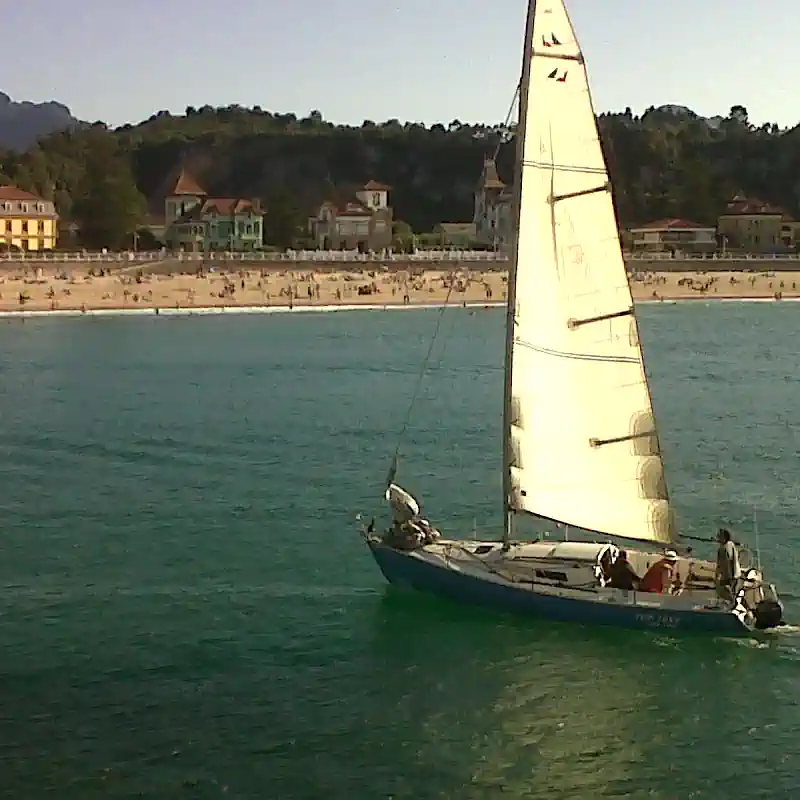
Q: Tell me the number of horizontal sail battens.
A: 4